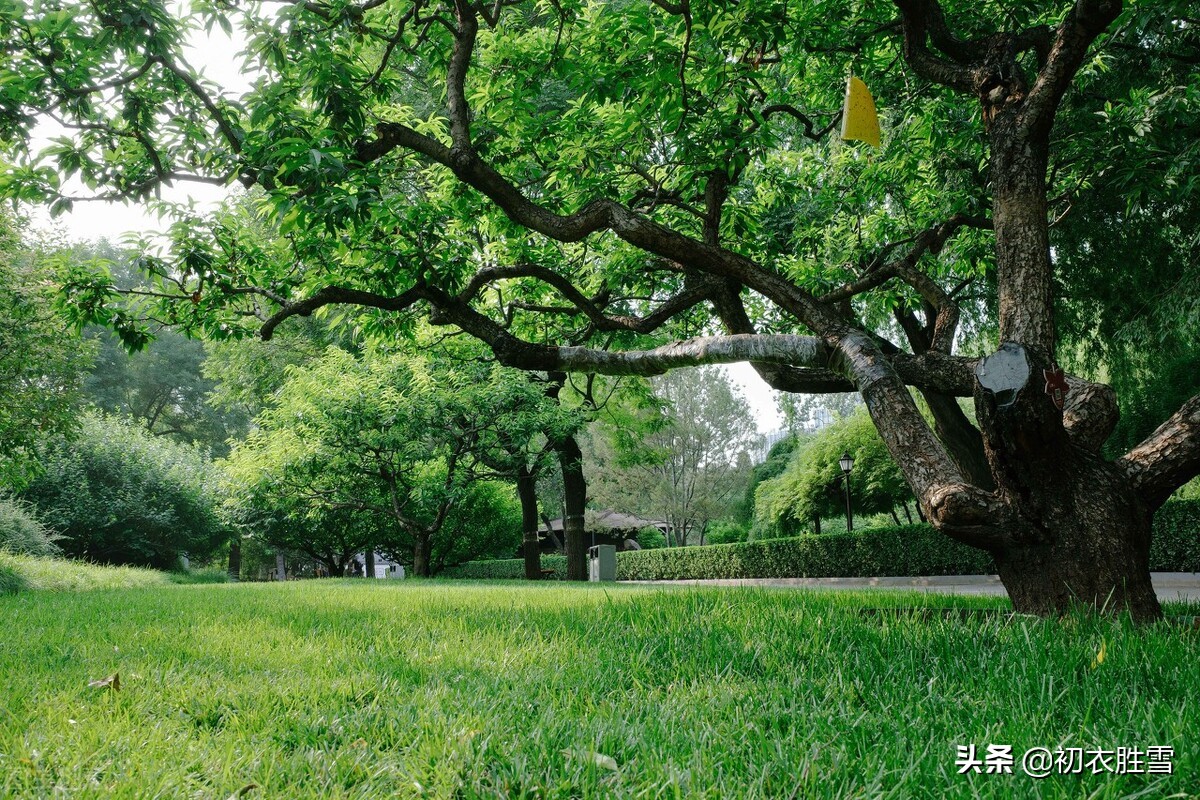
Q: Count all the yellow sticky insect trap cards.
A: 1